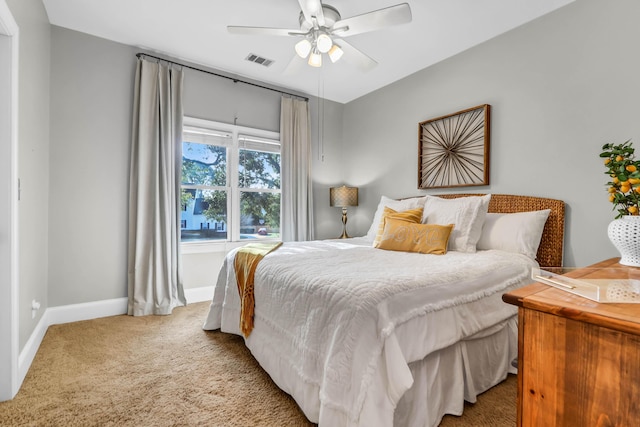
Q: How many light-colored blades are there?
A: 5